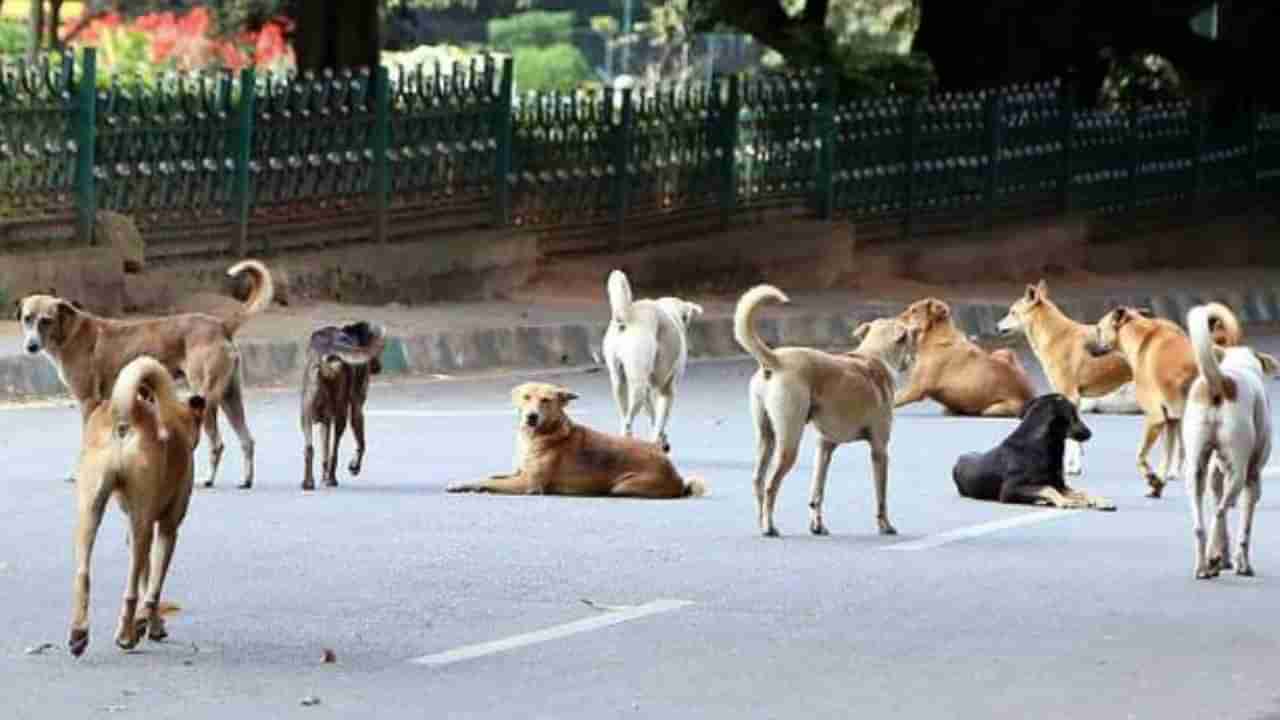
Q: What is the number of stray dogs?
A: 11